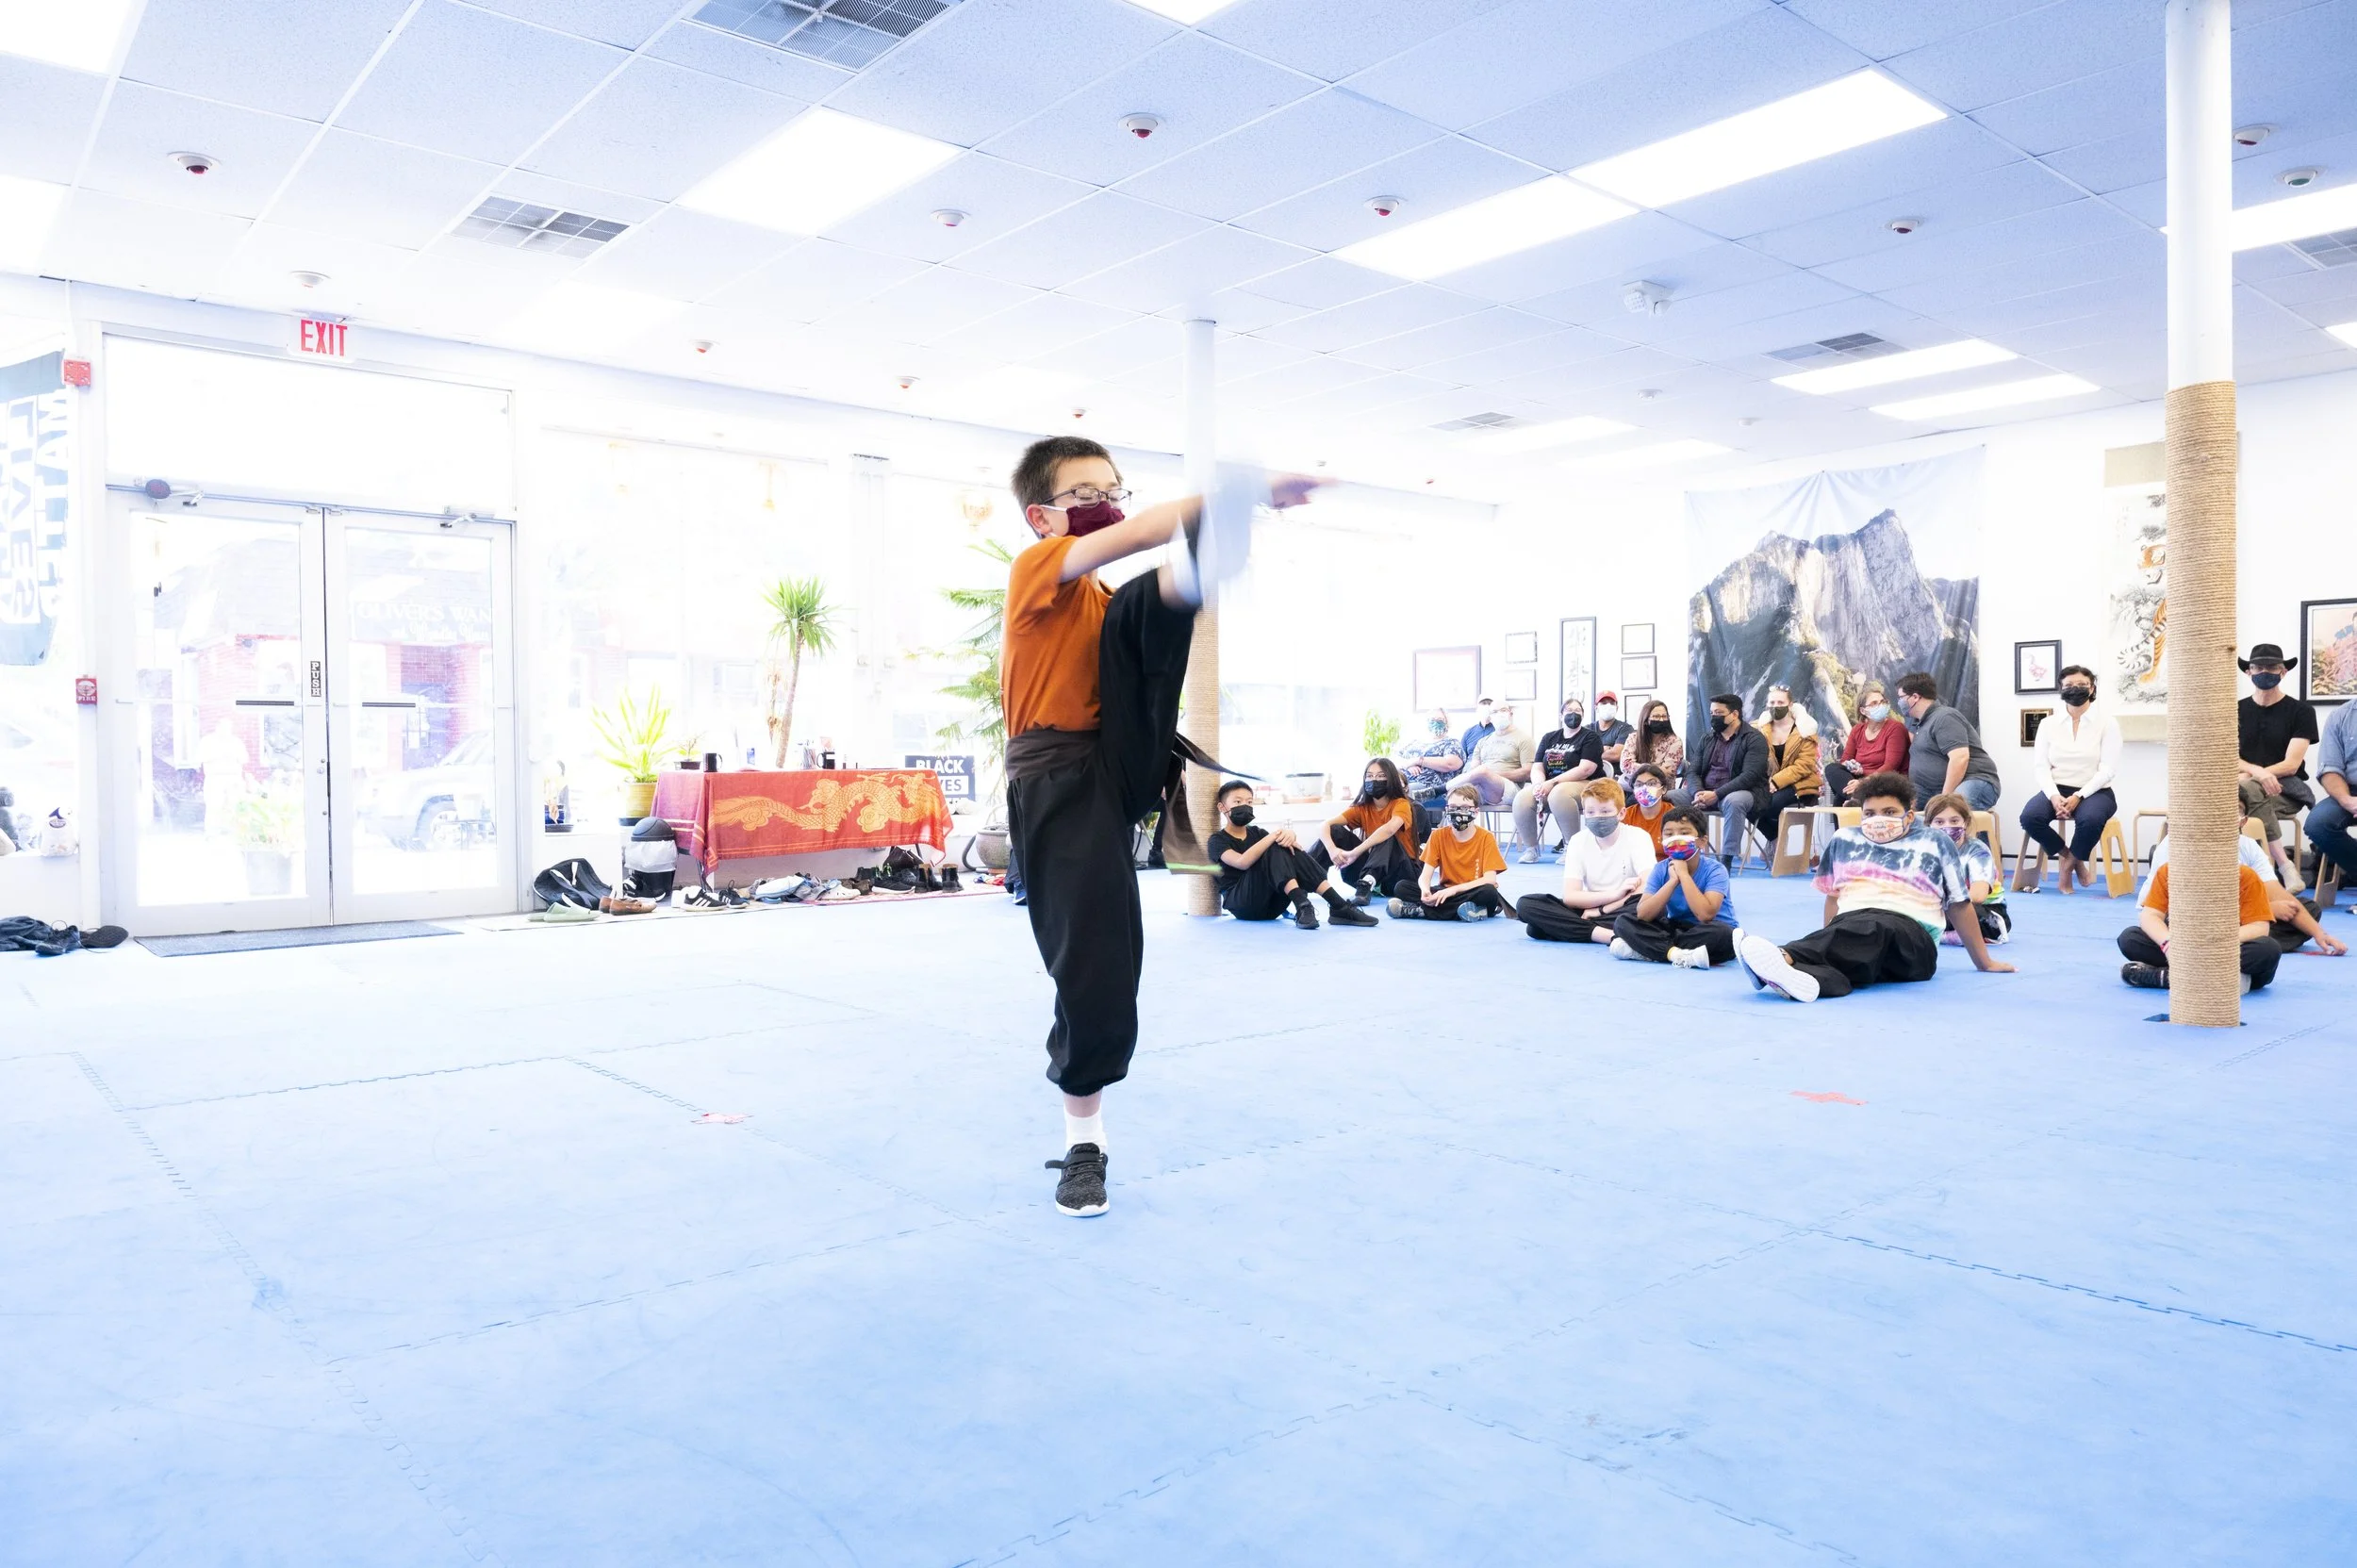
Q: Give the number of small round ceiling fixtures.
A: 15